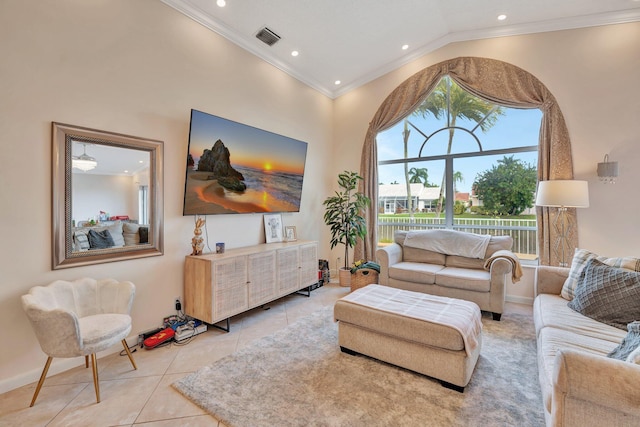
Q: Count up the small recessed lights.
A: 5